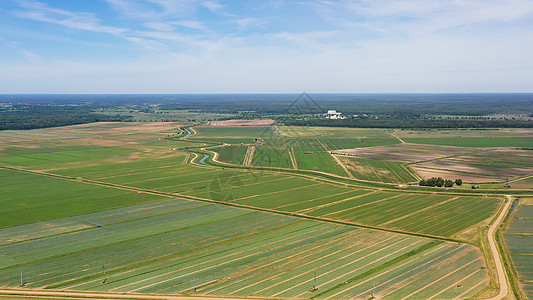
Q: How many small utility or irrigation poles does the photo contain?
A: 5